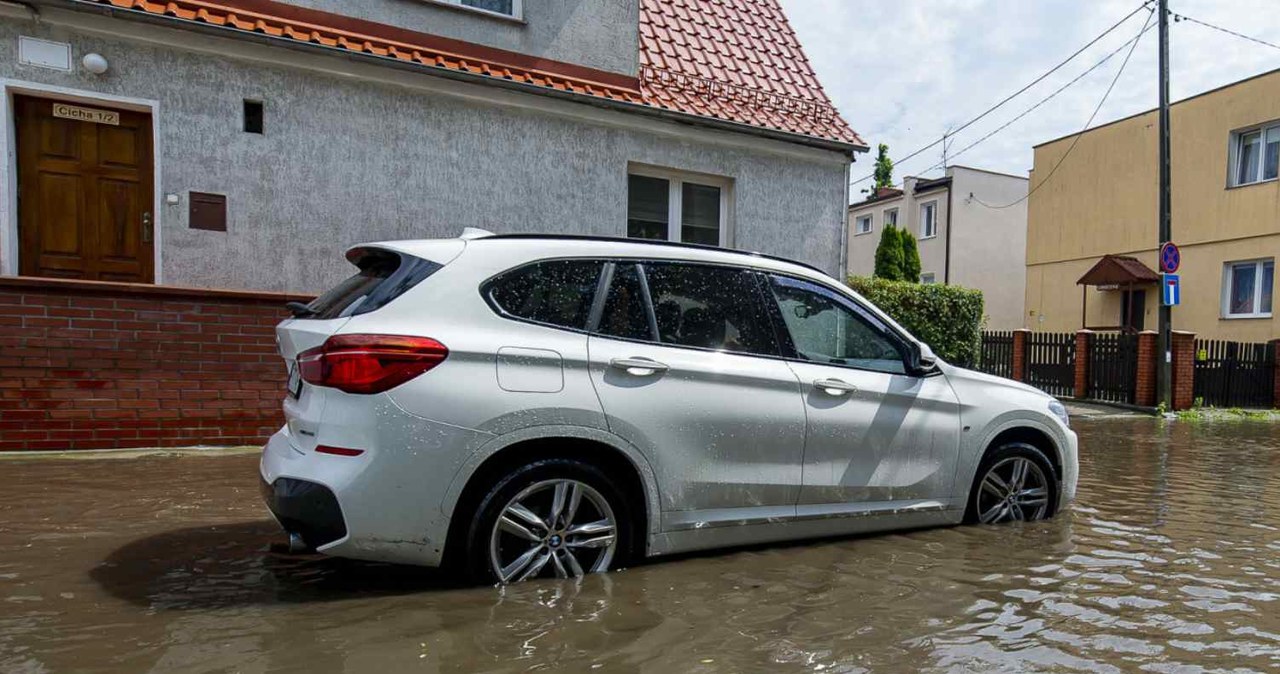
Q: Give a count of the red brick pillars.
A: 5